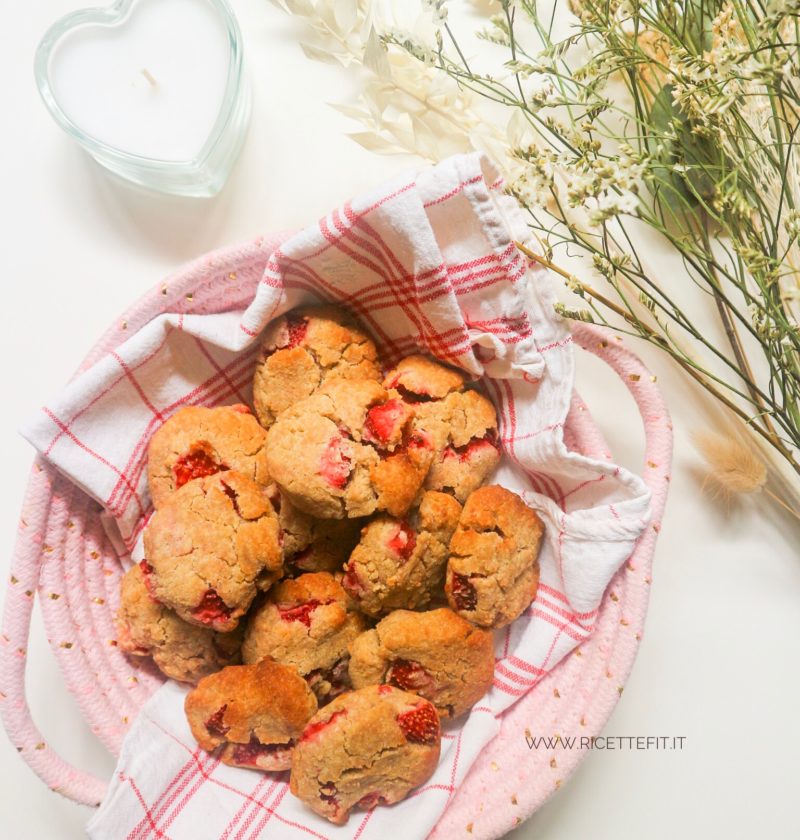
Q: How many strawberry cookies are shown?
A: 13